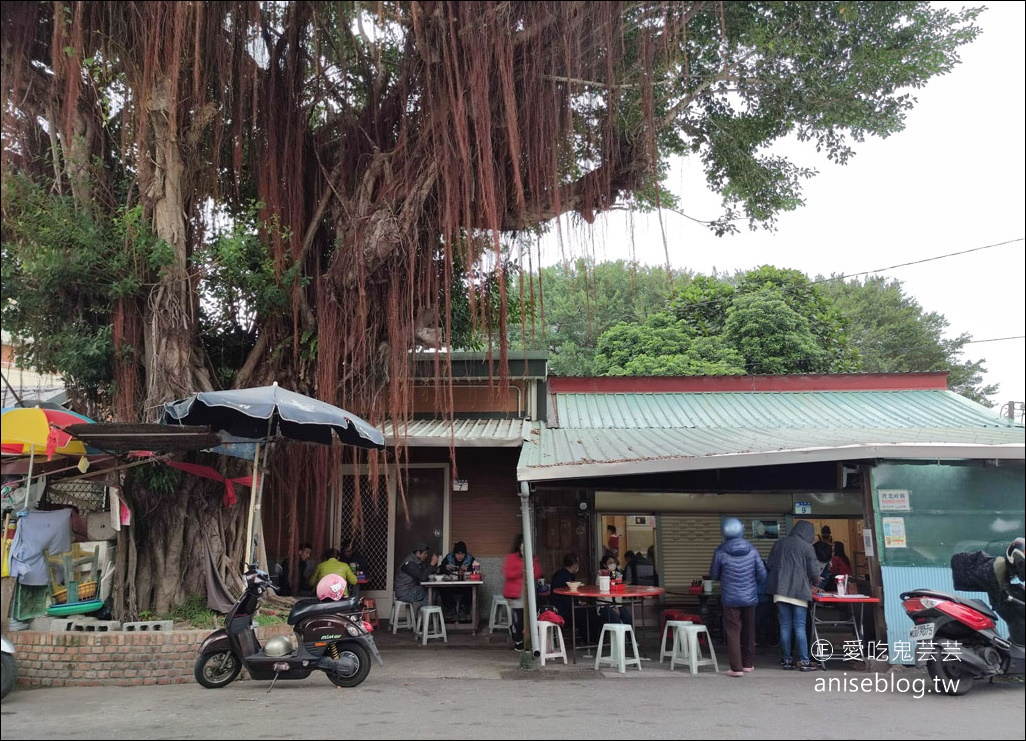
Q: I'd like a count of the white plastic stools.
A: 7